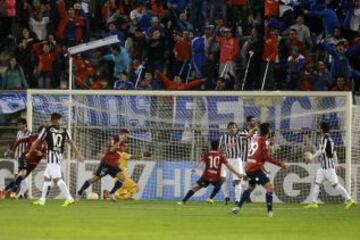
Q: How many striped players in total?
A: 5